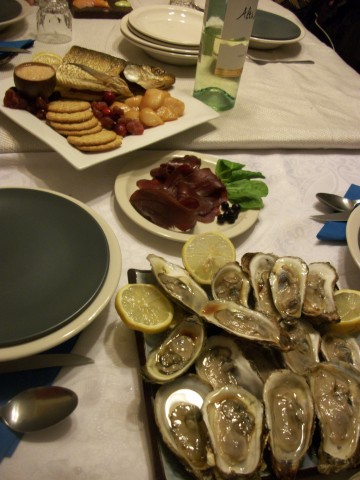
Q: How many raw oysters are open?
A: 14